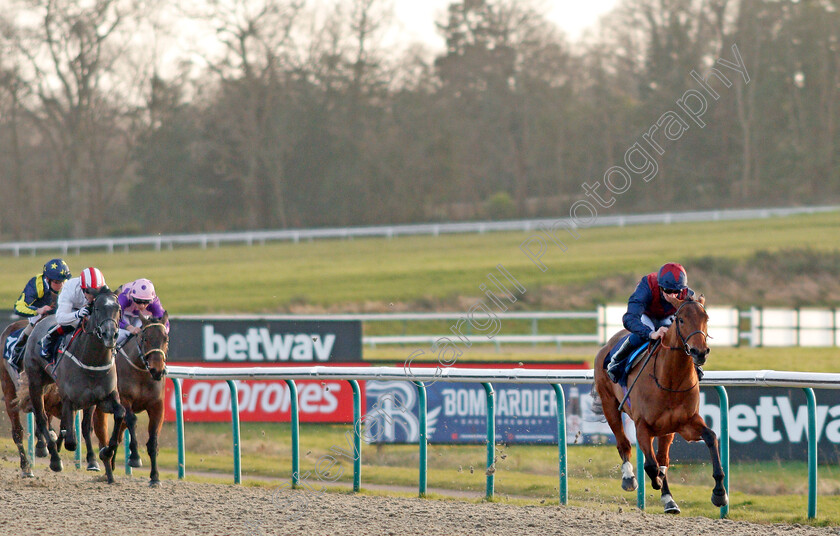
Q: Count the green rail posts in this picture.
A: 13